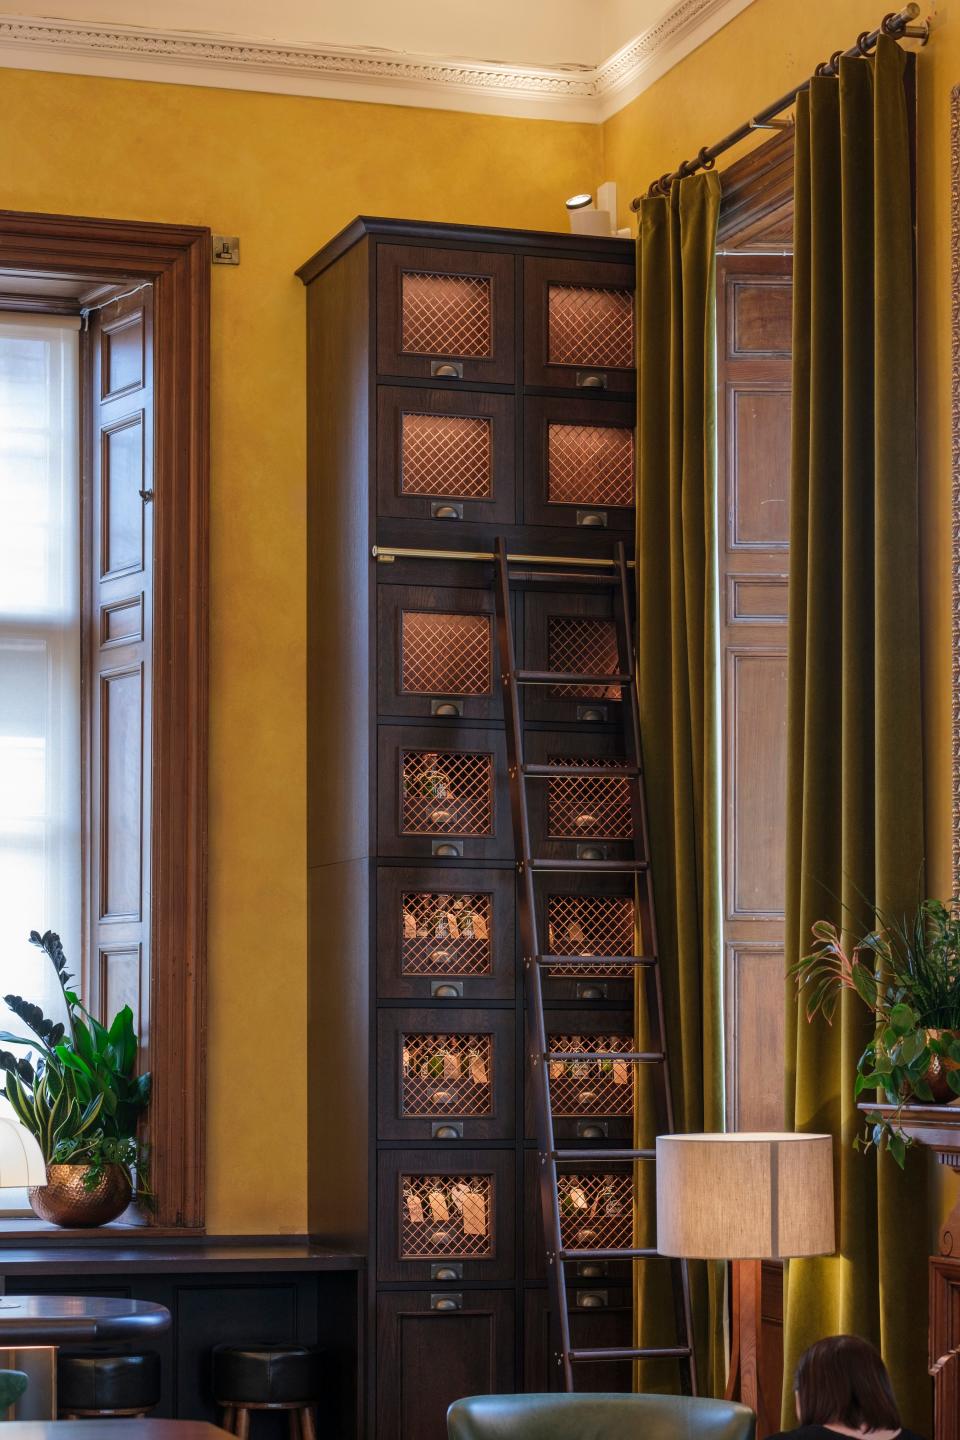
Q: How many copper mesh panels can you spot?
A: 14